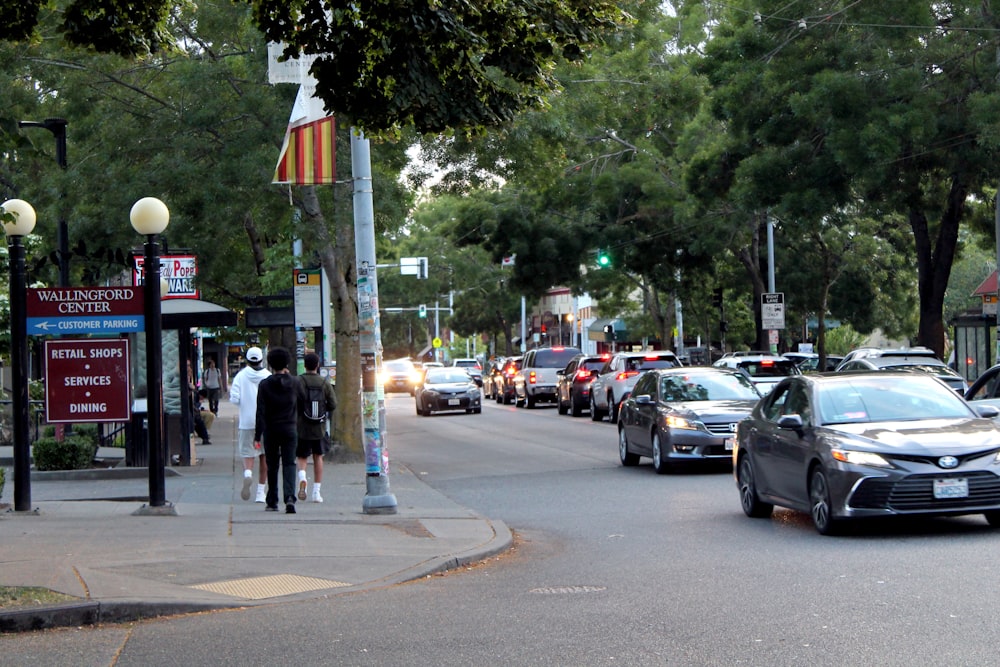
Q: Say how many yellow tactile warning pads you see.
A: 1